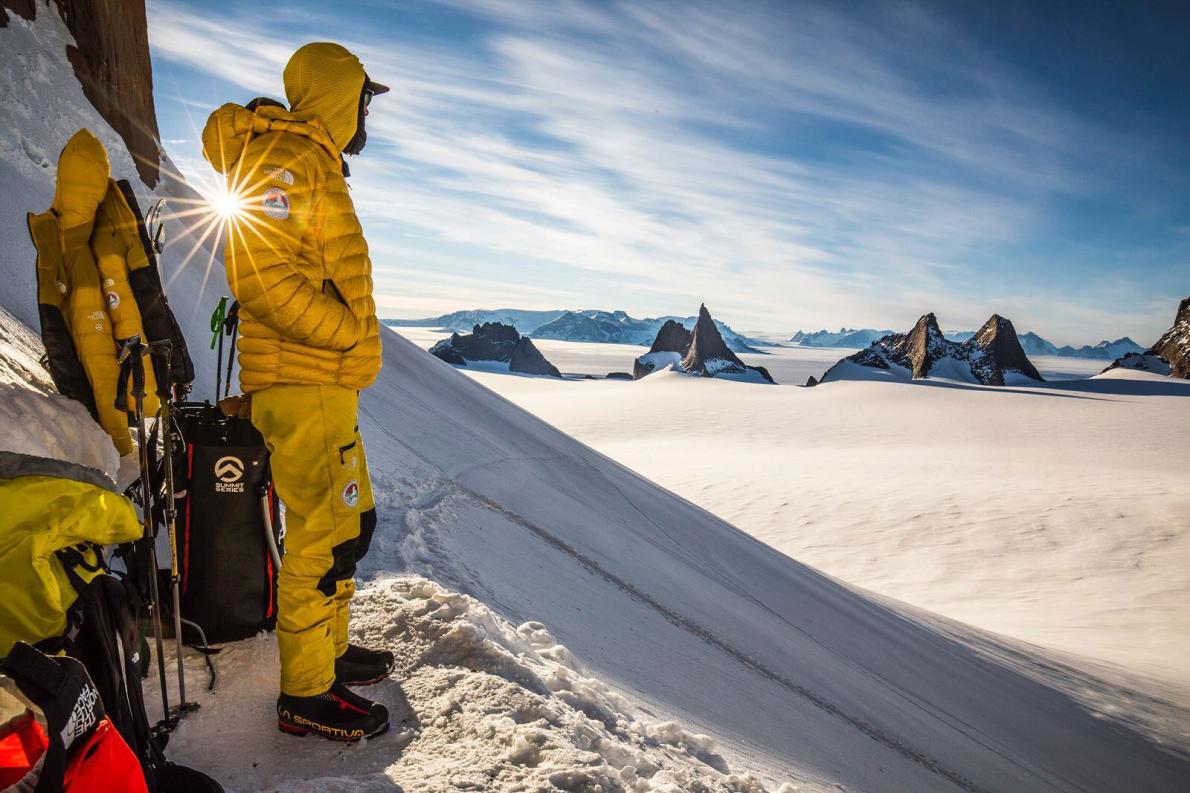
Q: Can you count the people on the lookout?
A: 1